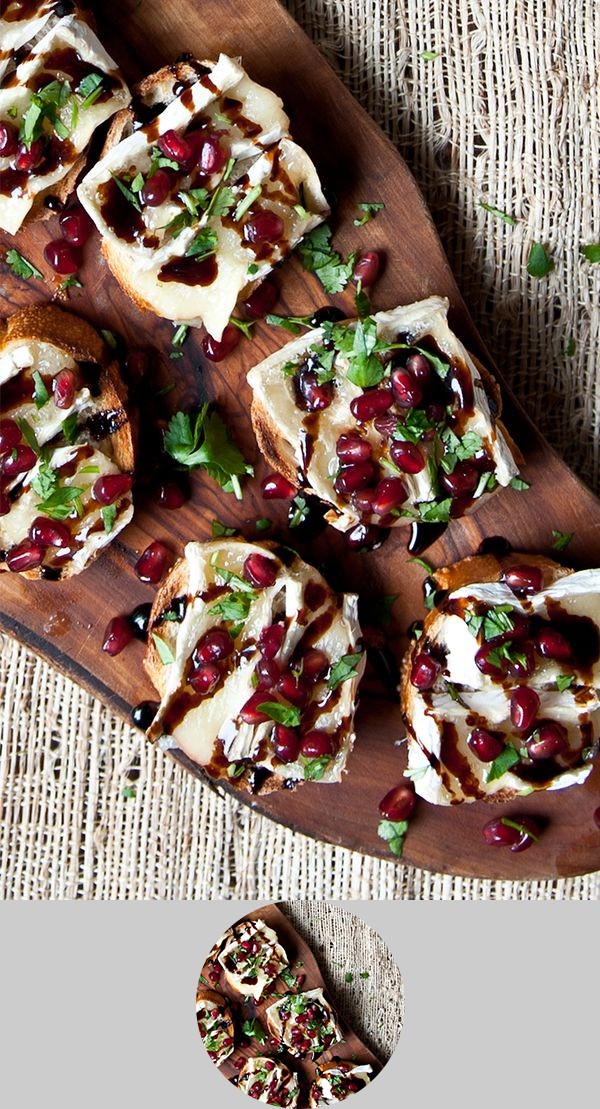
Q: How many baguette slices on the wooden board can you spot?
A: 6